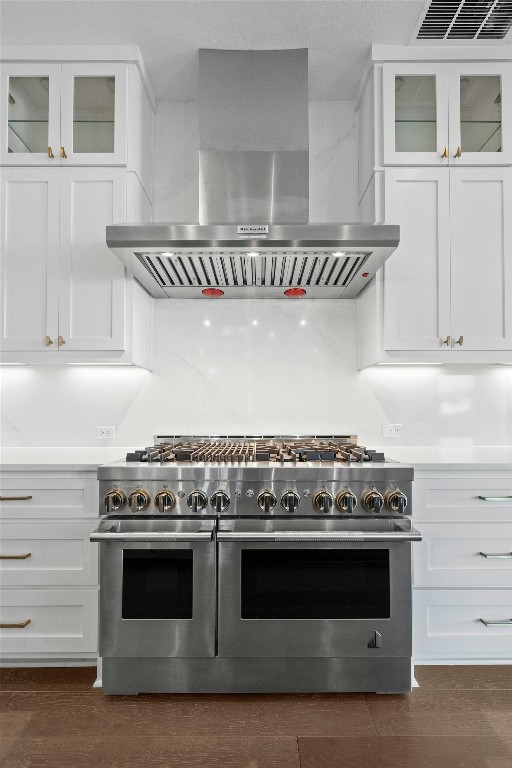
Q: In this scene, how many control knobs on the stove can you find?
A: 11